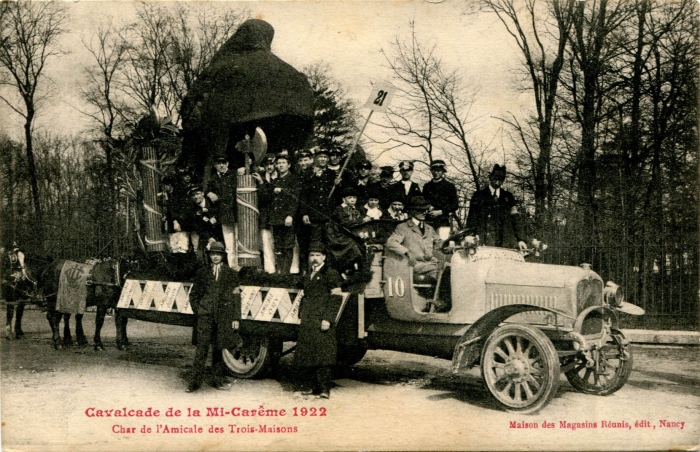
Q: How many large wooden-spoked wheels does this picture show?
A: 3